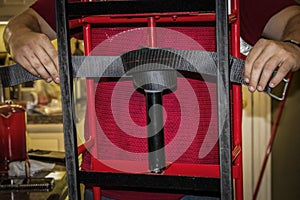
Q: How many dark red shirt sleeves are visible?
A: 2